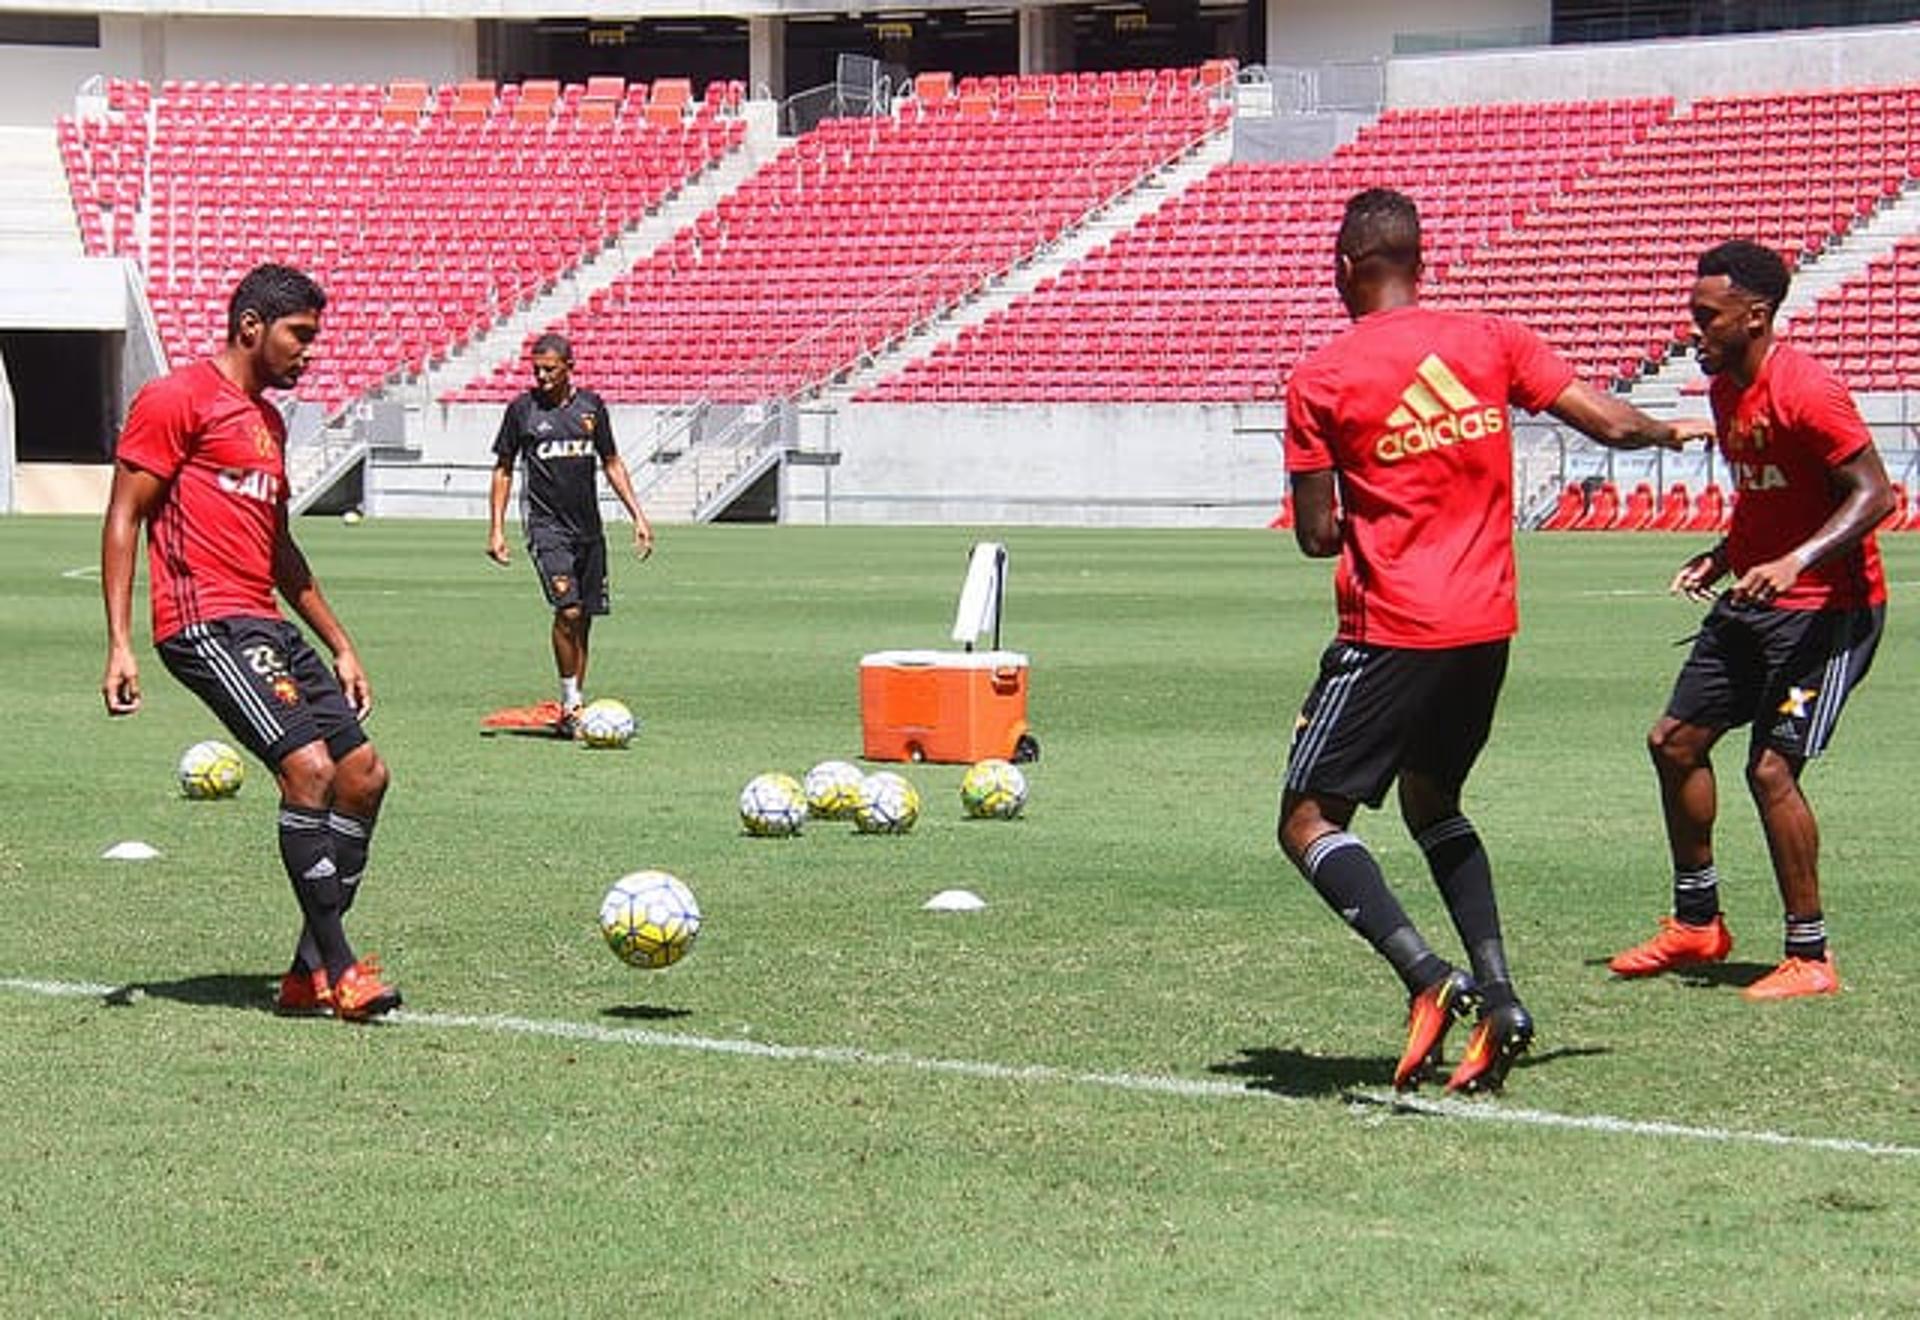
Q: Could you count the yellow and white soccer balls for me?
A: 7